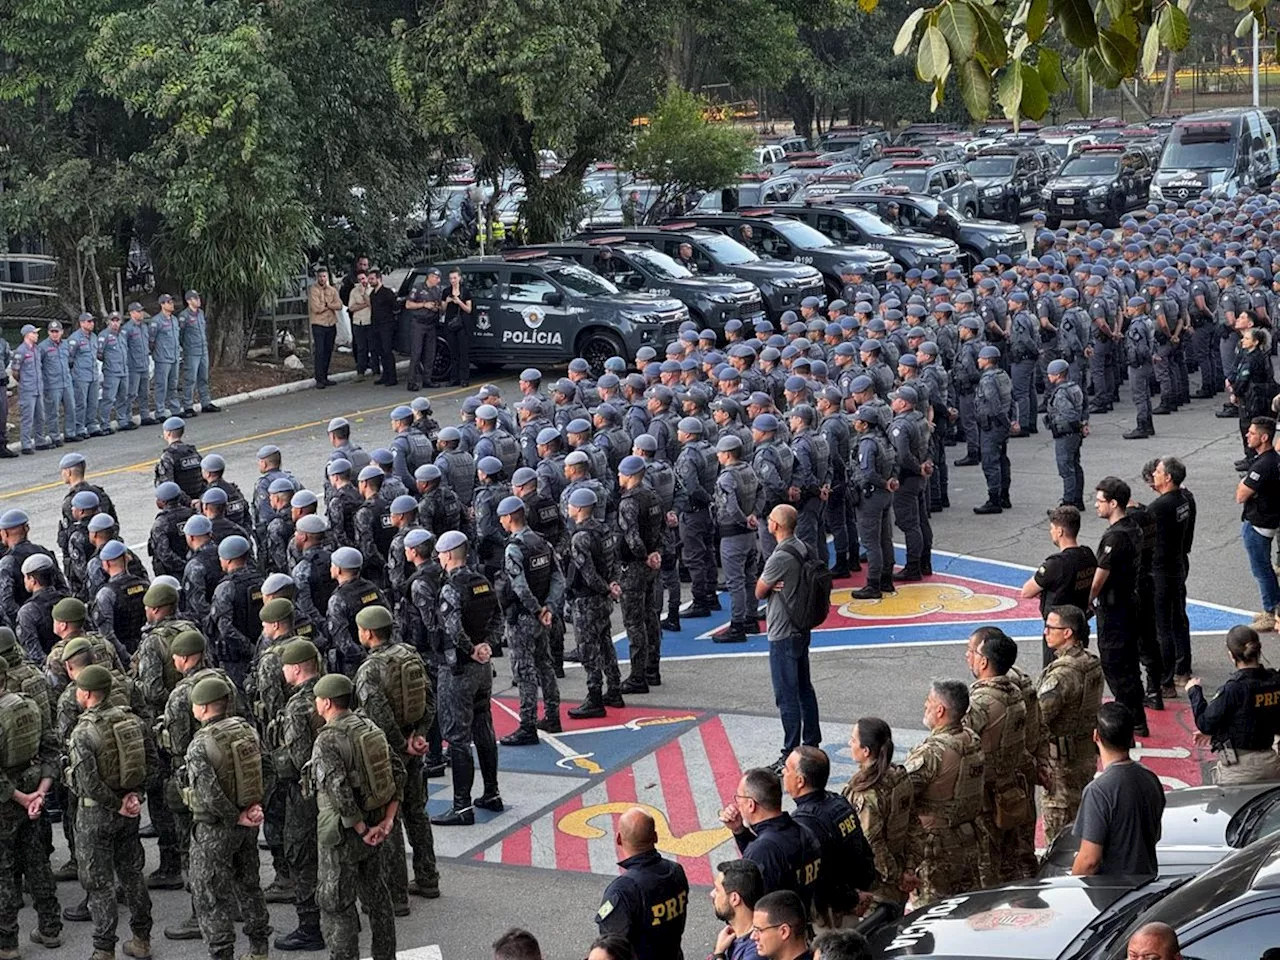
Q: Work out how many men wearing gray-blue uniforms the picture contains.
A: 7